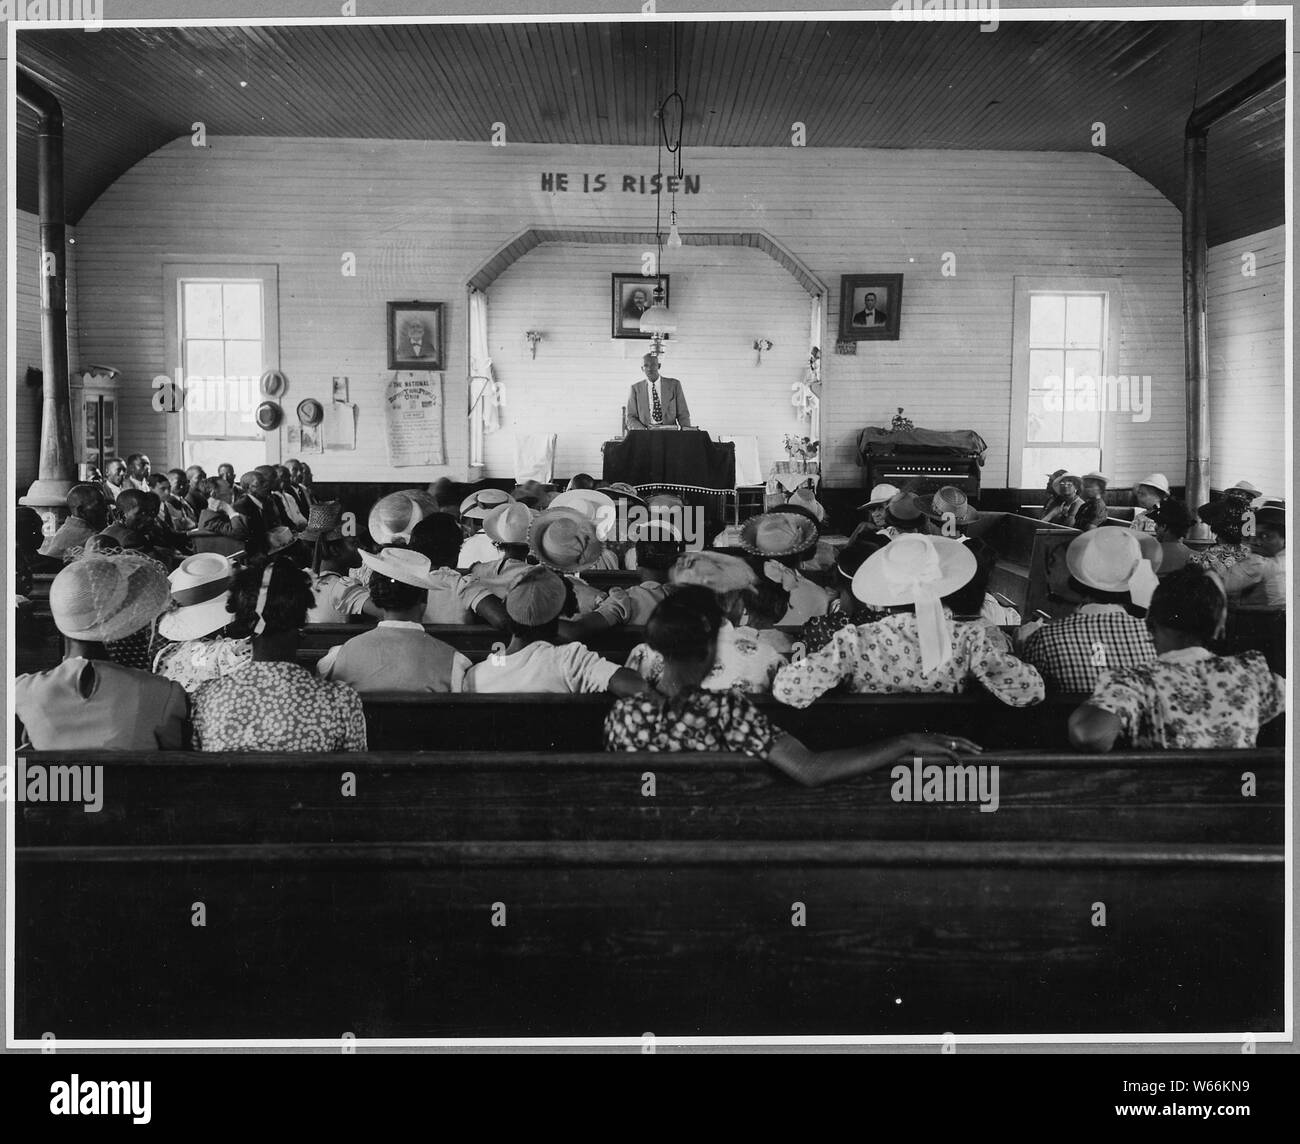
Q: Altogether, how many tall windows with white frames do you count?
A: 2